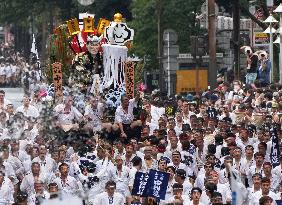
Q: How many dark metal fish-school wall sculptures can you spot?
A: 0